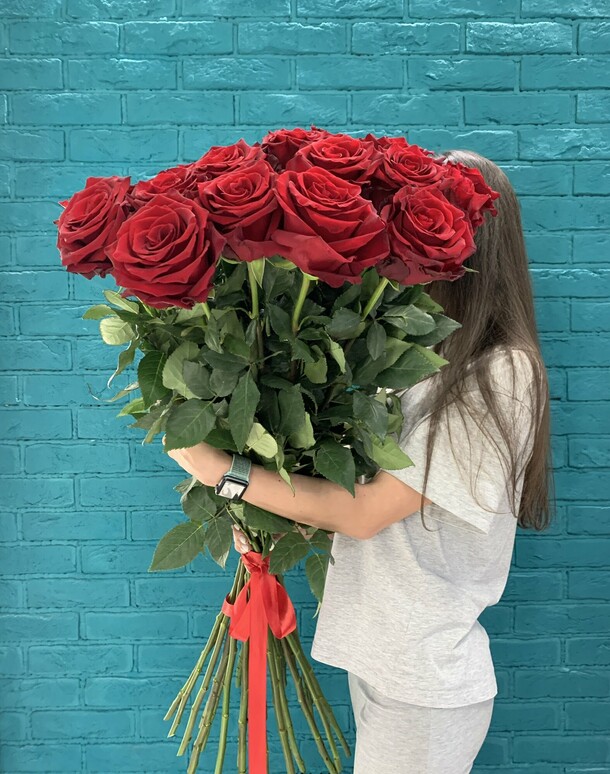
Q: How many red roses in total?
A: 12